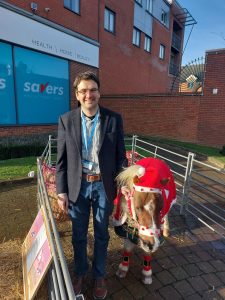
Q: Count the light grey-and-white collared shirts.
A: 1